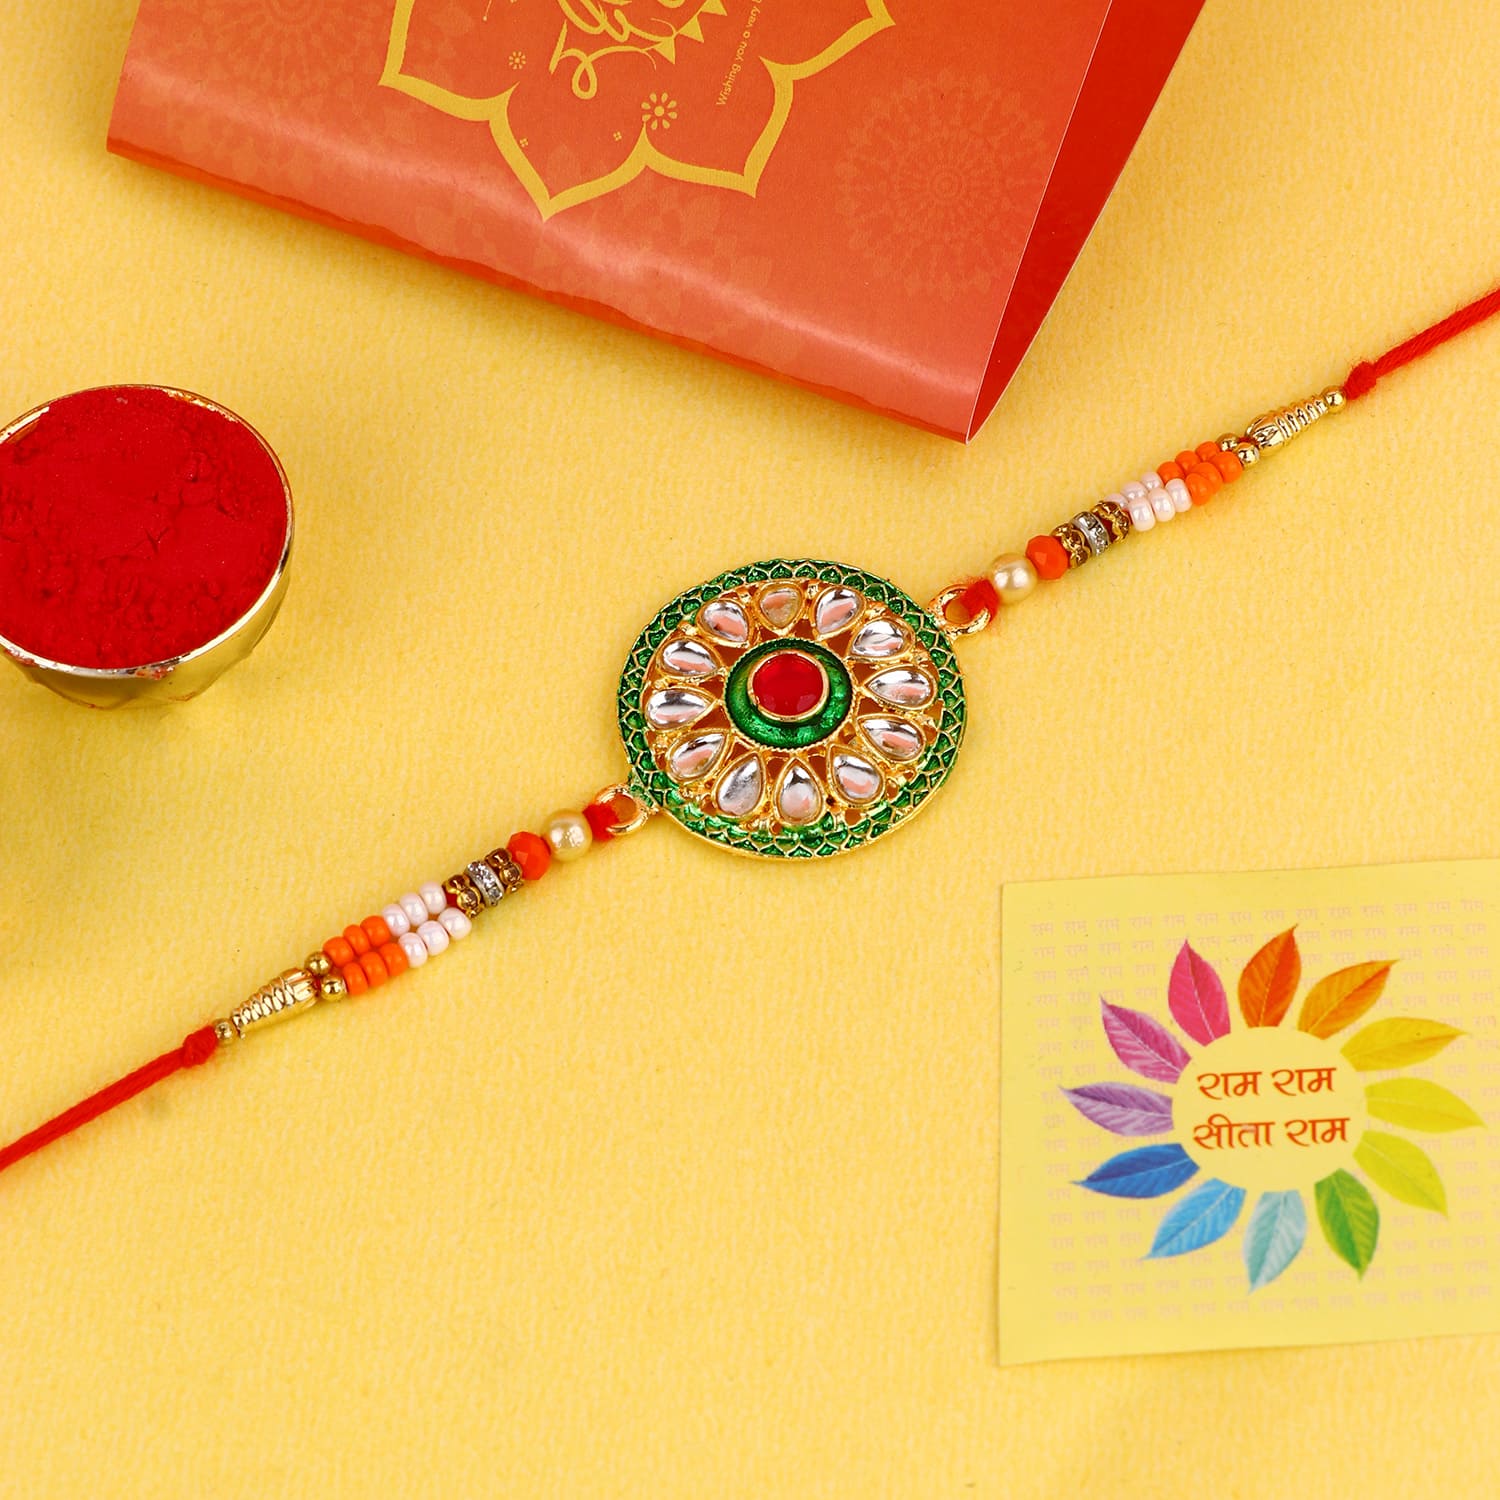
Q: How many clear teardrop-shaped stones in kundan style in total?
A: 12